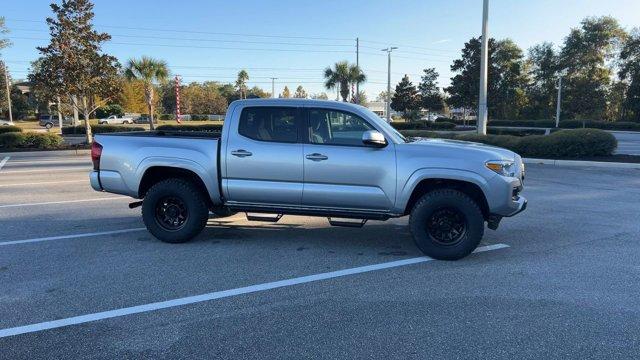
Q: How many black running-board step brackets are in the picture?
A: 2